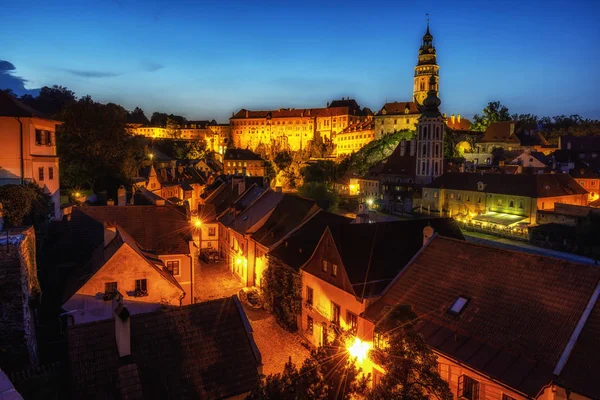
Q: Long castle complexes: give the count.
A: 1